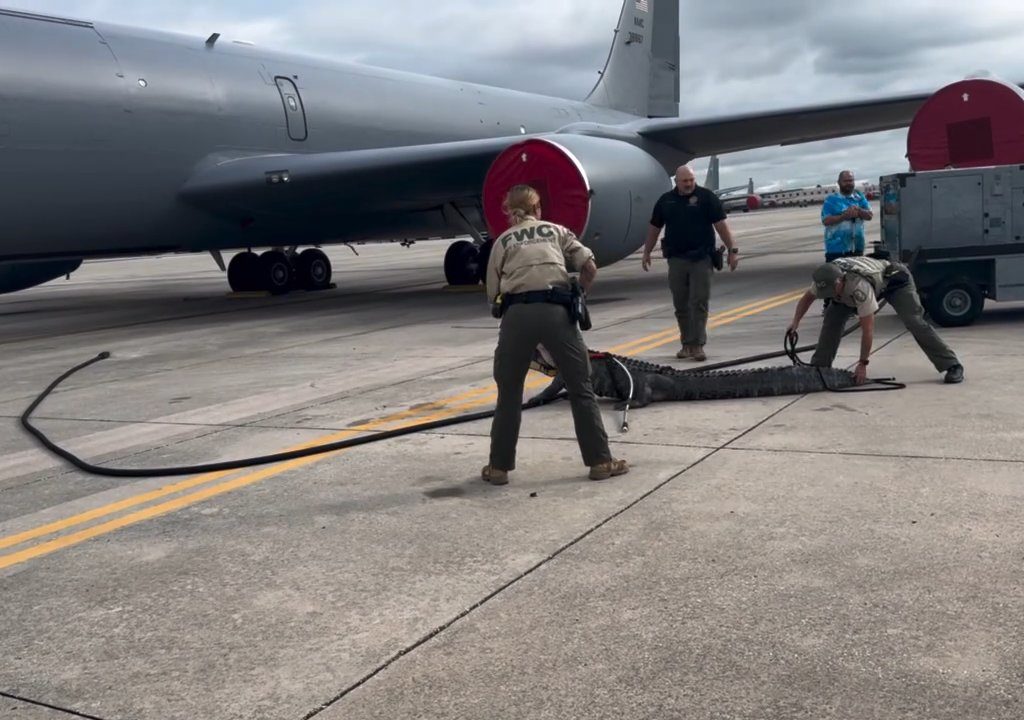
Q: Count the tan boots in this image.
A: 4